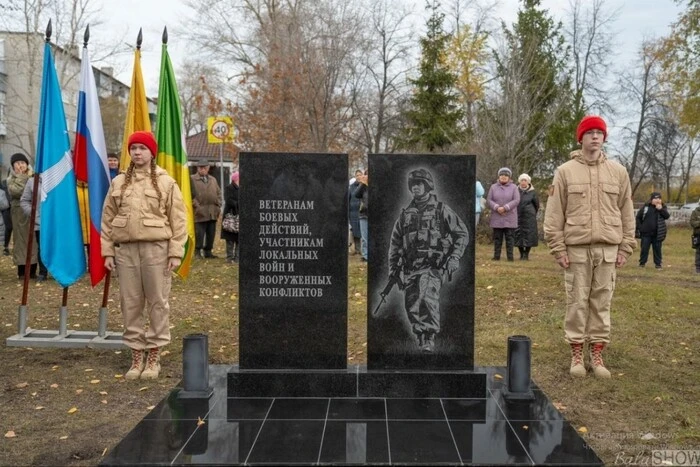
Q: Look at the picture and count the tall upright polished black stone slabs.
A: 2